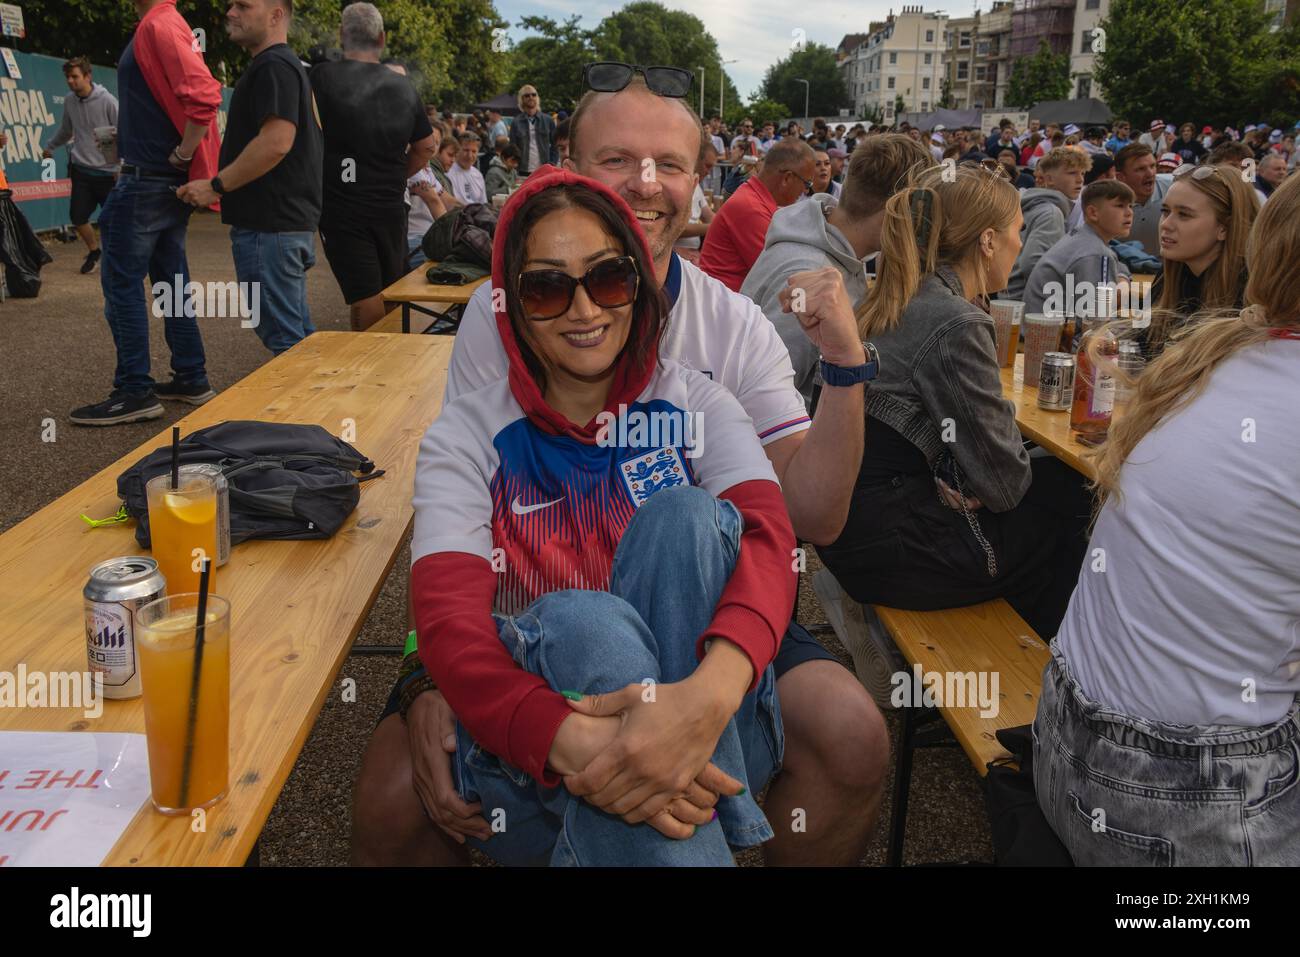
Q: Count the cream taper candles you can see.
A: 0